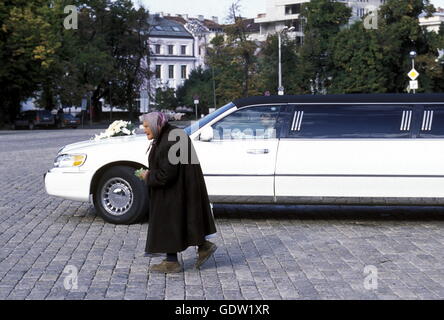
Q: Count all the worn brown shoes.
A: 2